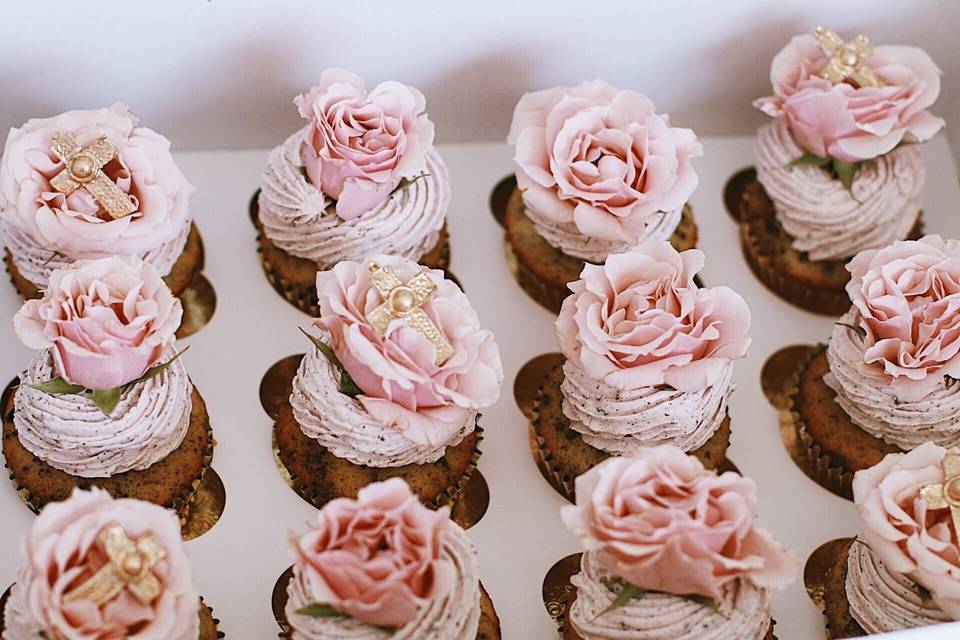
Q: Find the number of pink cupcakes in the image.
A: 12